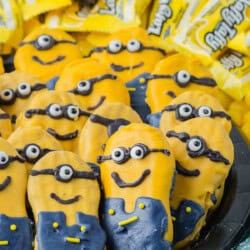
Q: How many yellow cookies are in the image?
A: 14